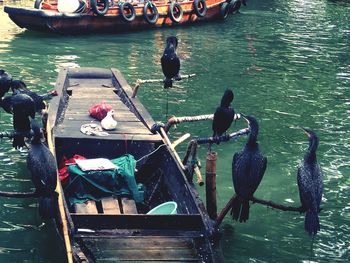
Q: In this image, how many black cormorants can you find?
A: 8